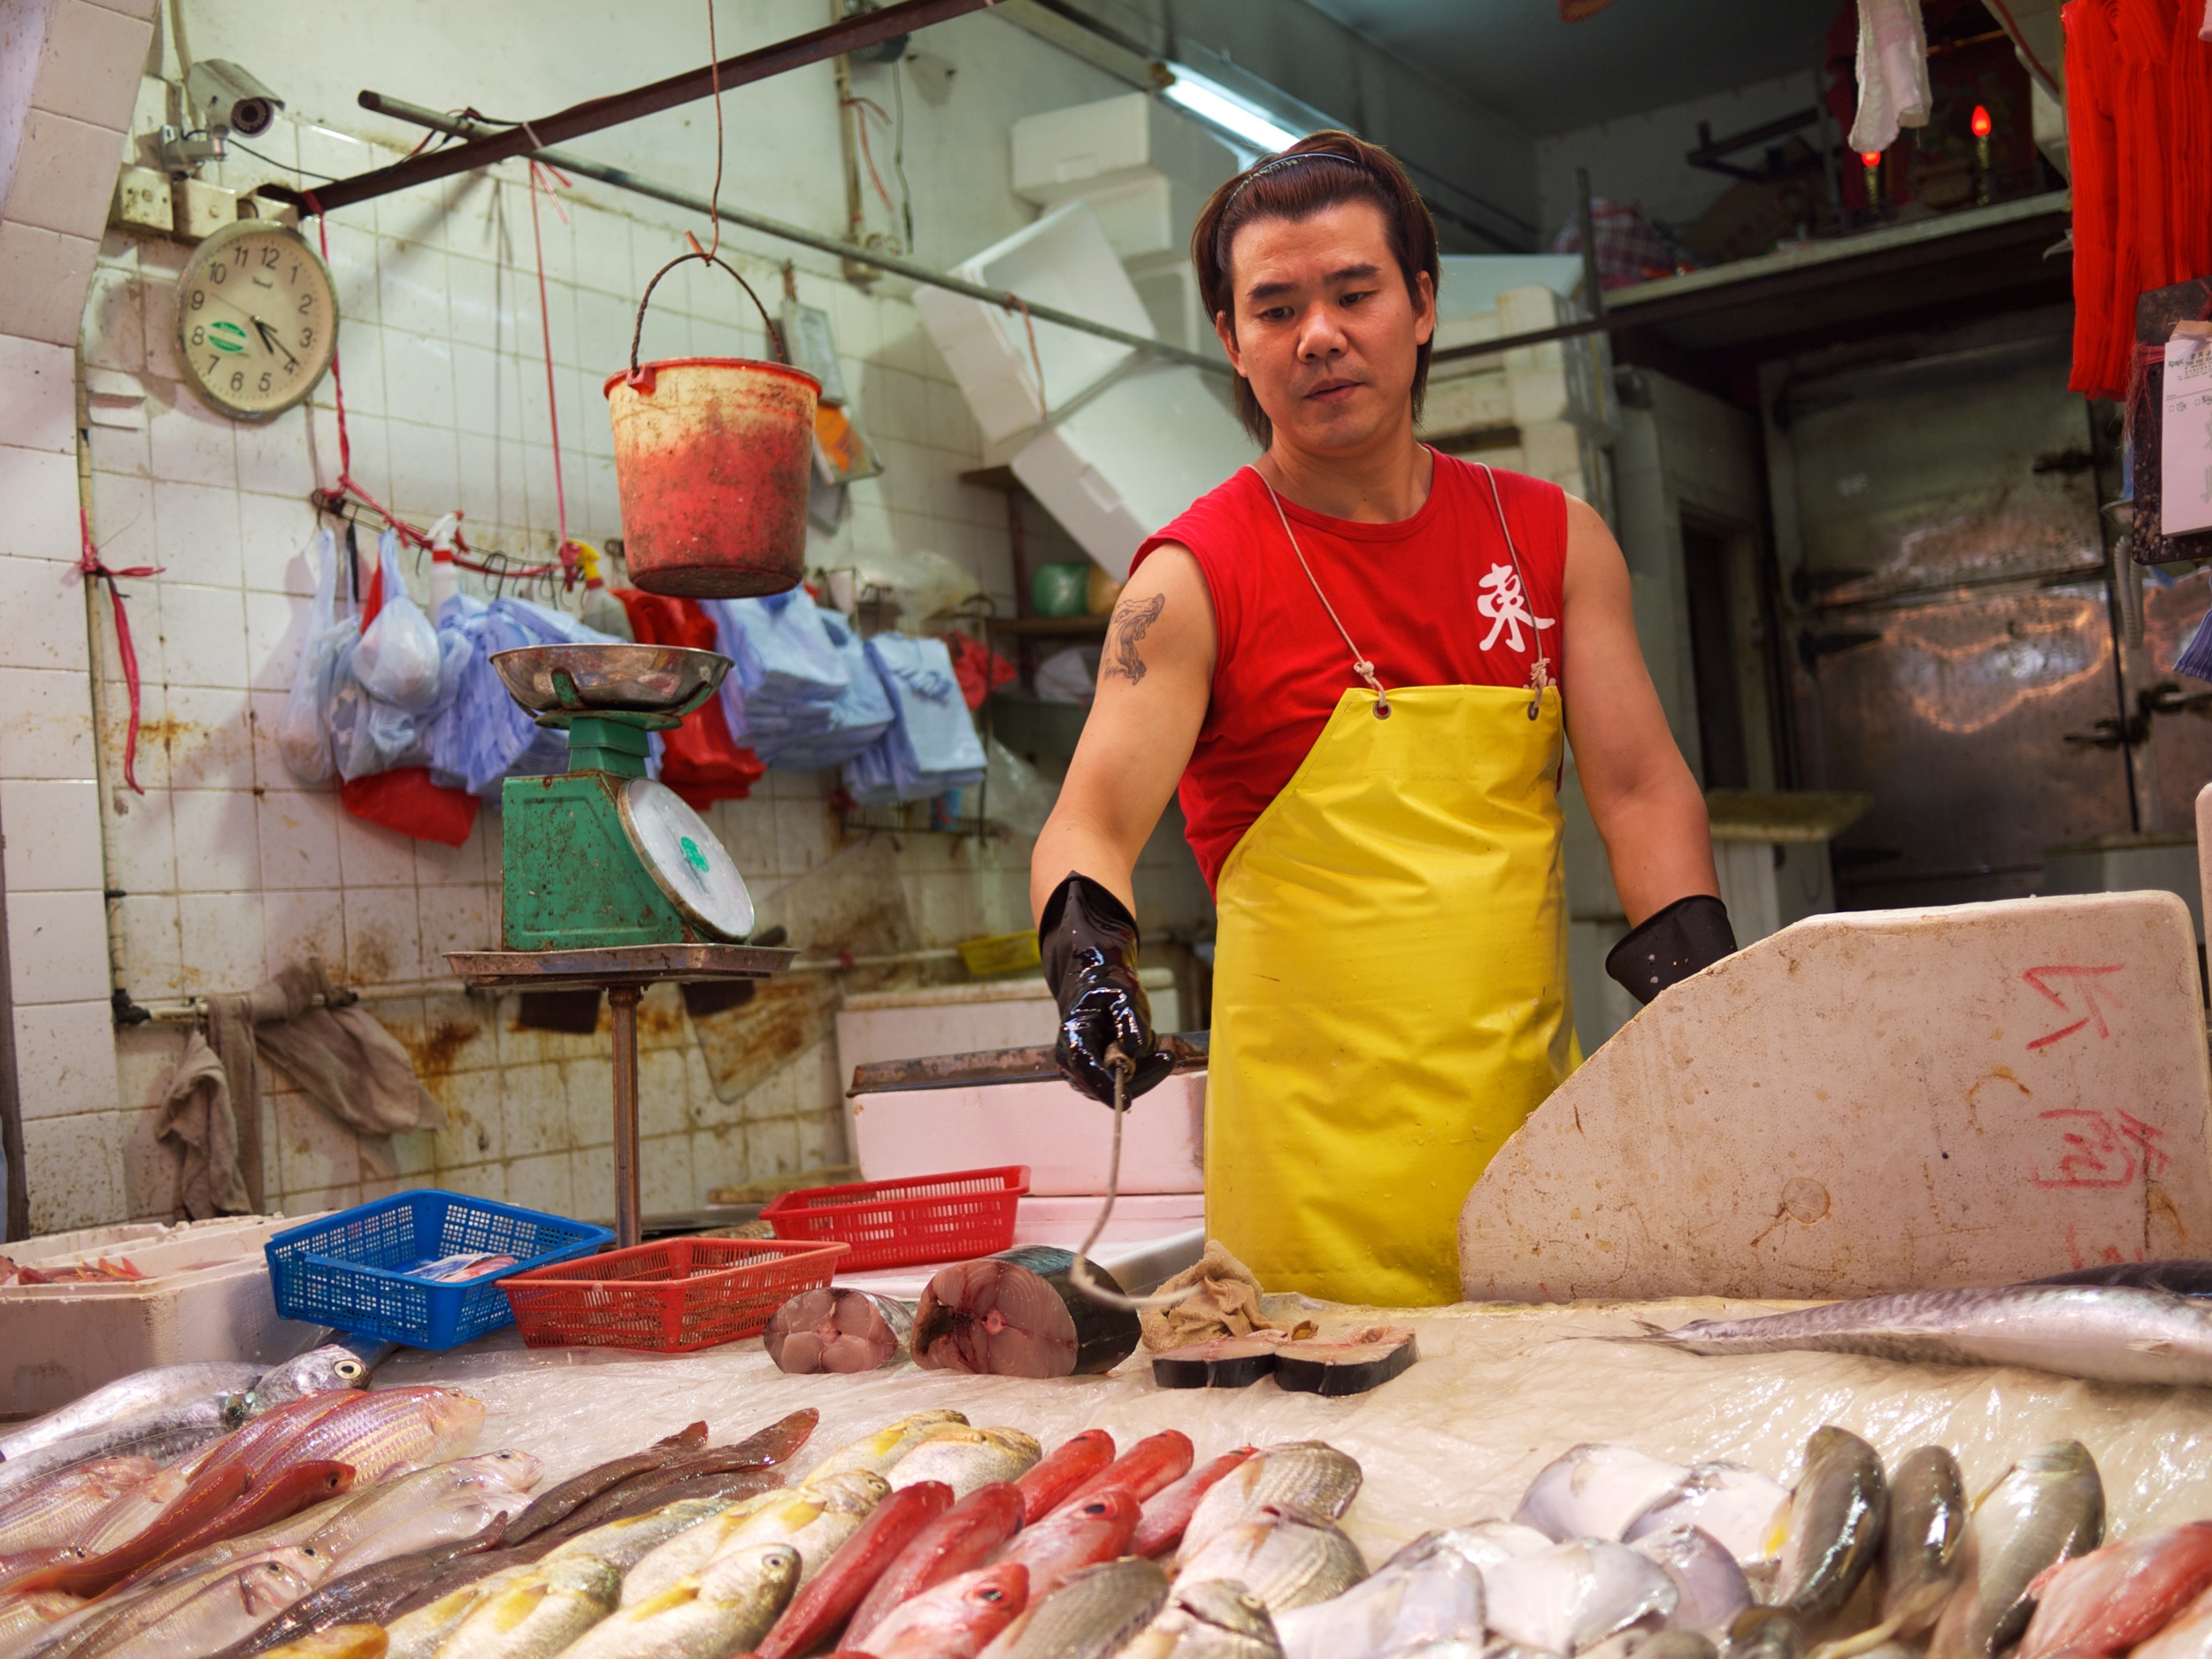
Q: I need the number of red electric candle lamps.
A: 2